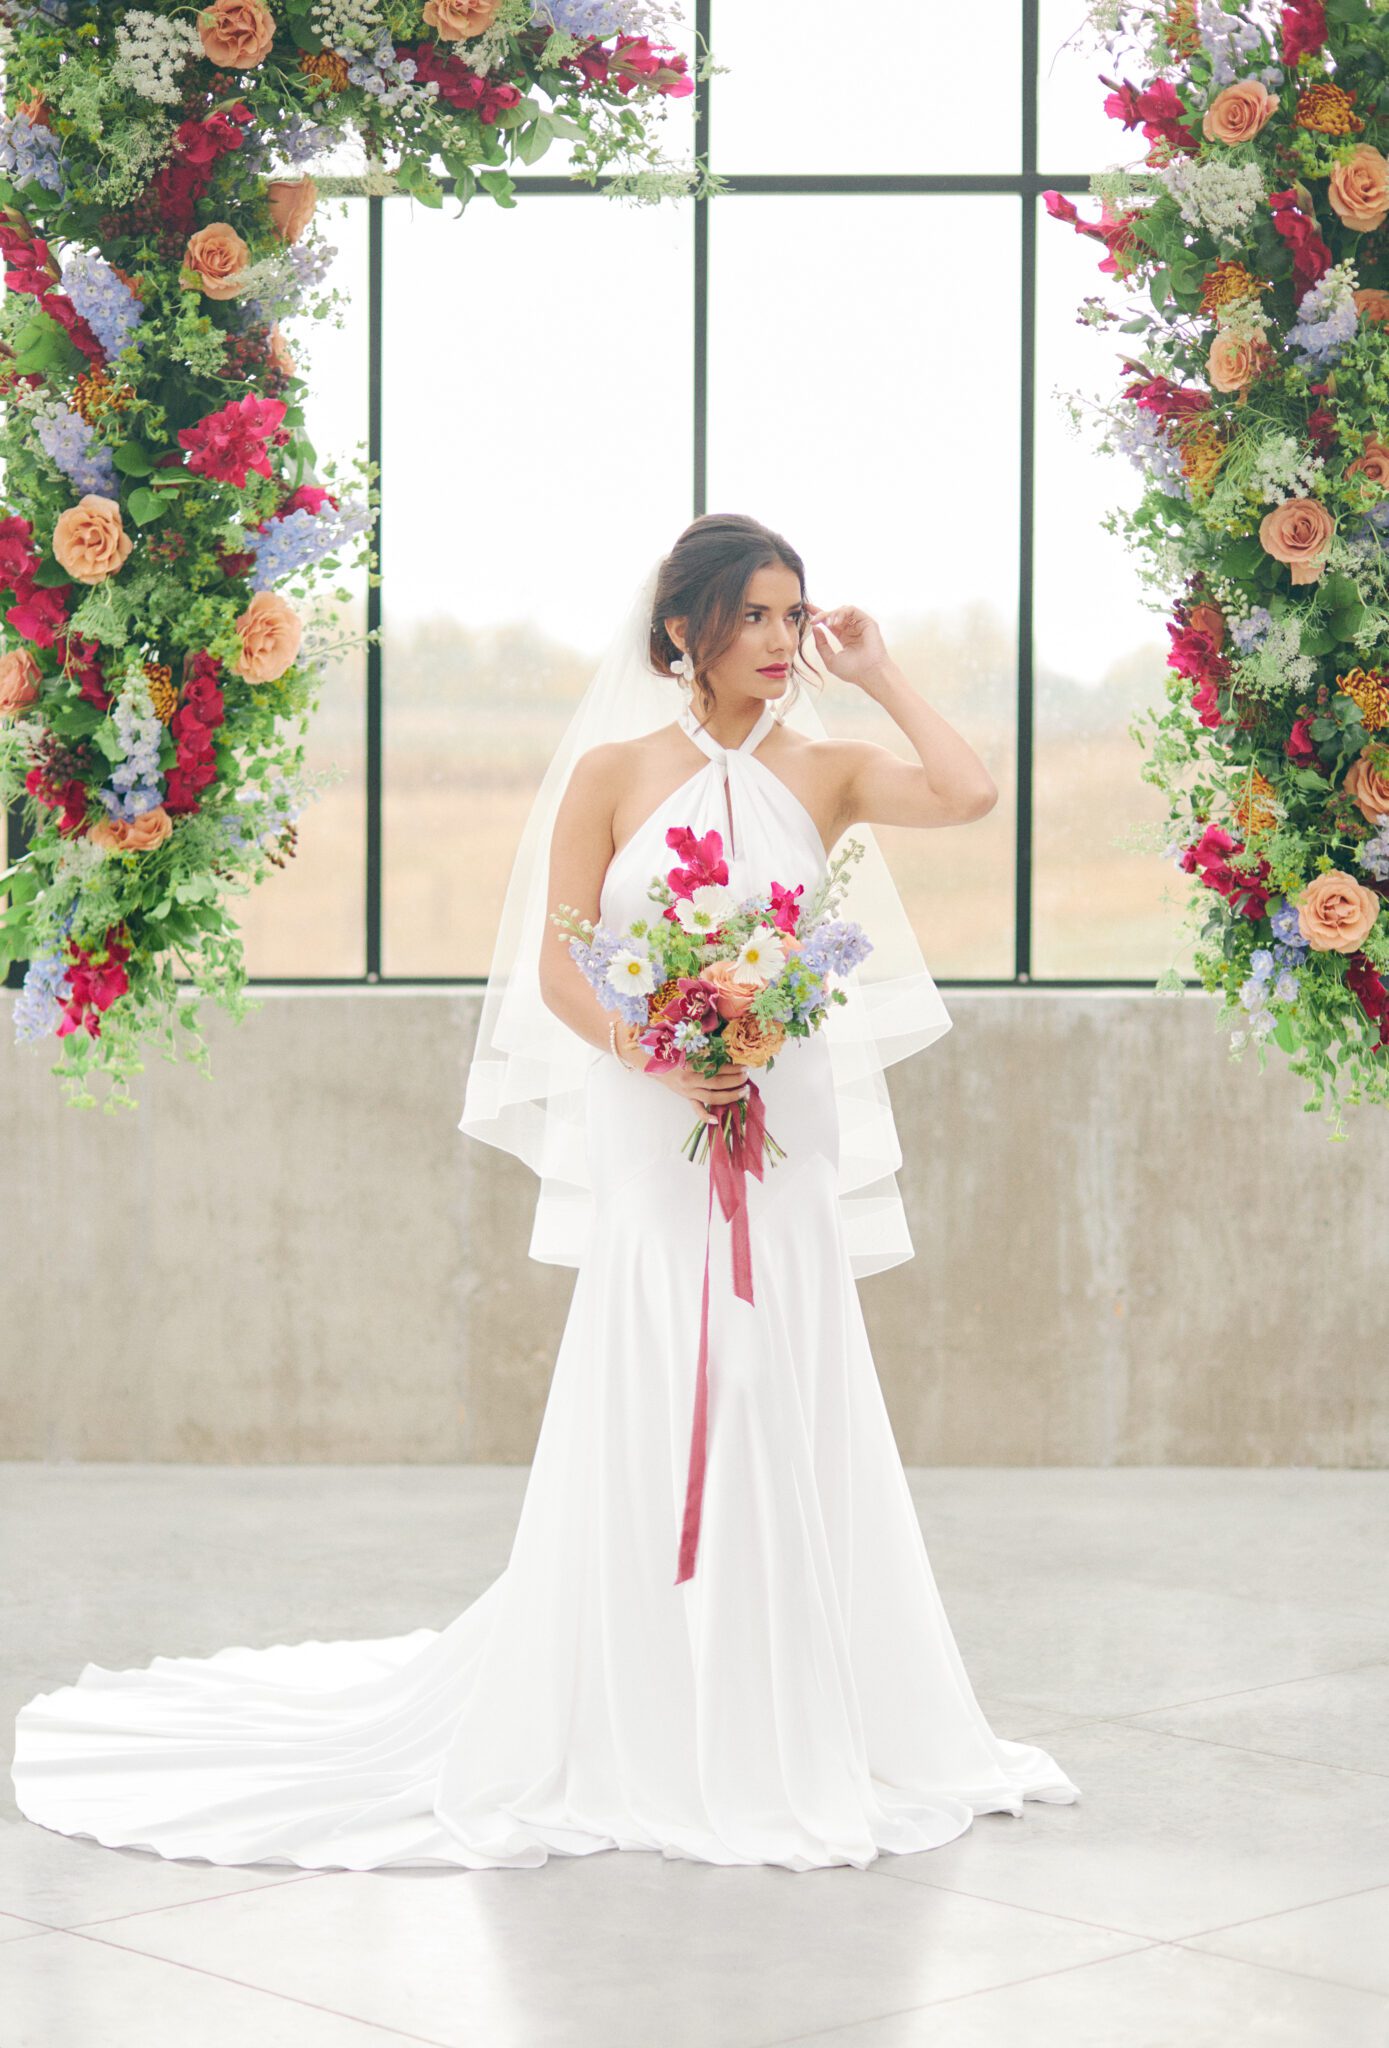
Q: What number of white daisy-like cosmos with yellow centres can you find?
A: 3